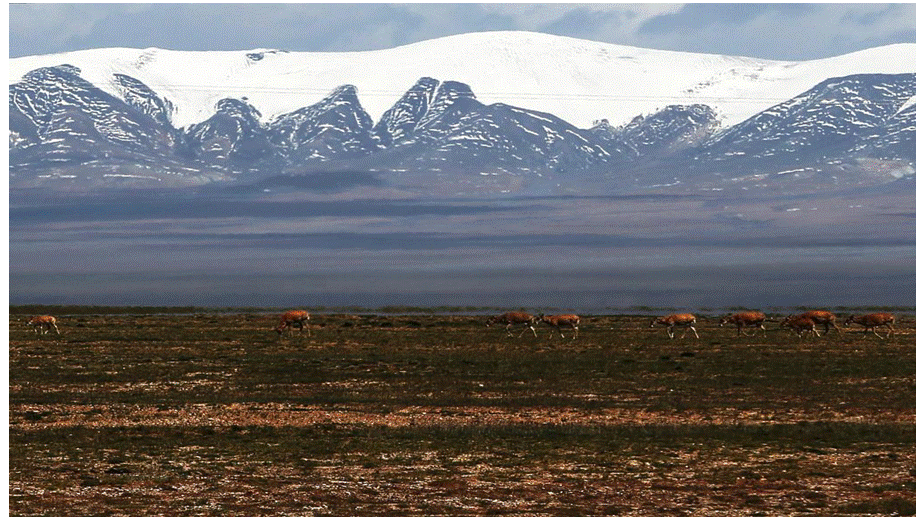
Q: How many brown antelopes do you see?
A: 9